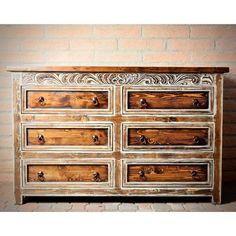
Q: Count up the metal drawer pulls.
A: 12